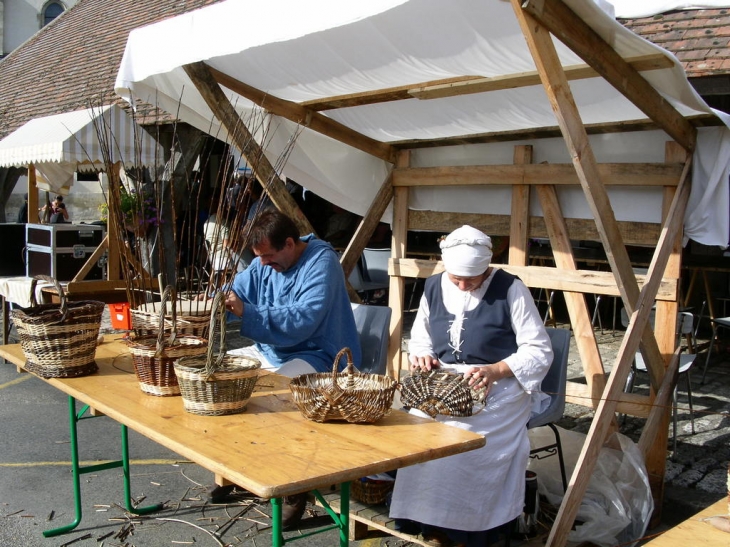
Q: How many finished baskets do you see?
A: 4